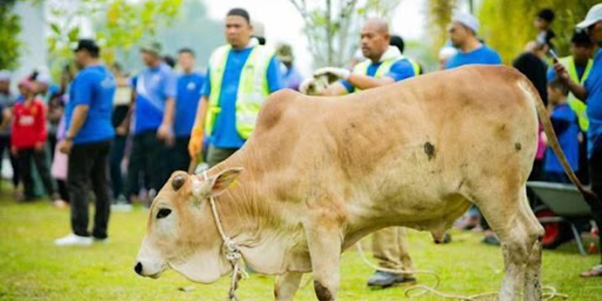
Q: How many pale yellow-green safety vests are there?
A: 3